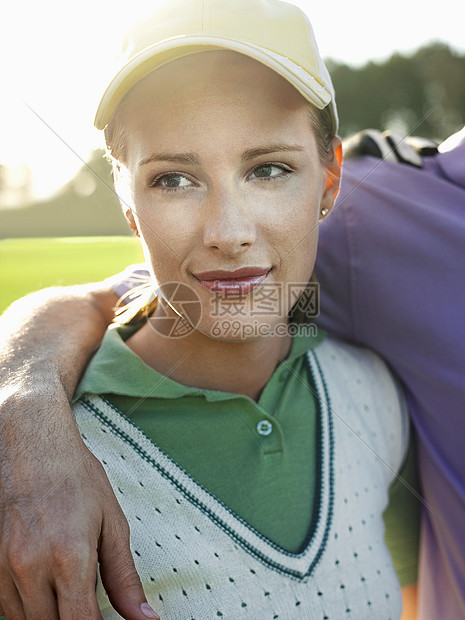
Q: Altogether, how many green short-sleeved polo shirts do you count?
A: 1